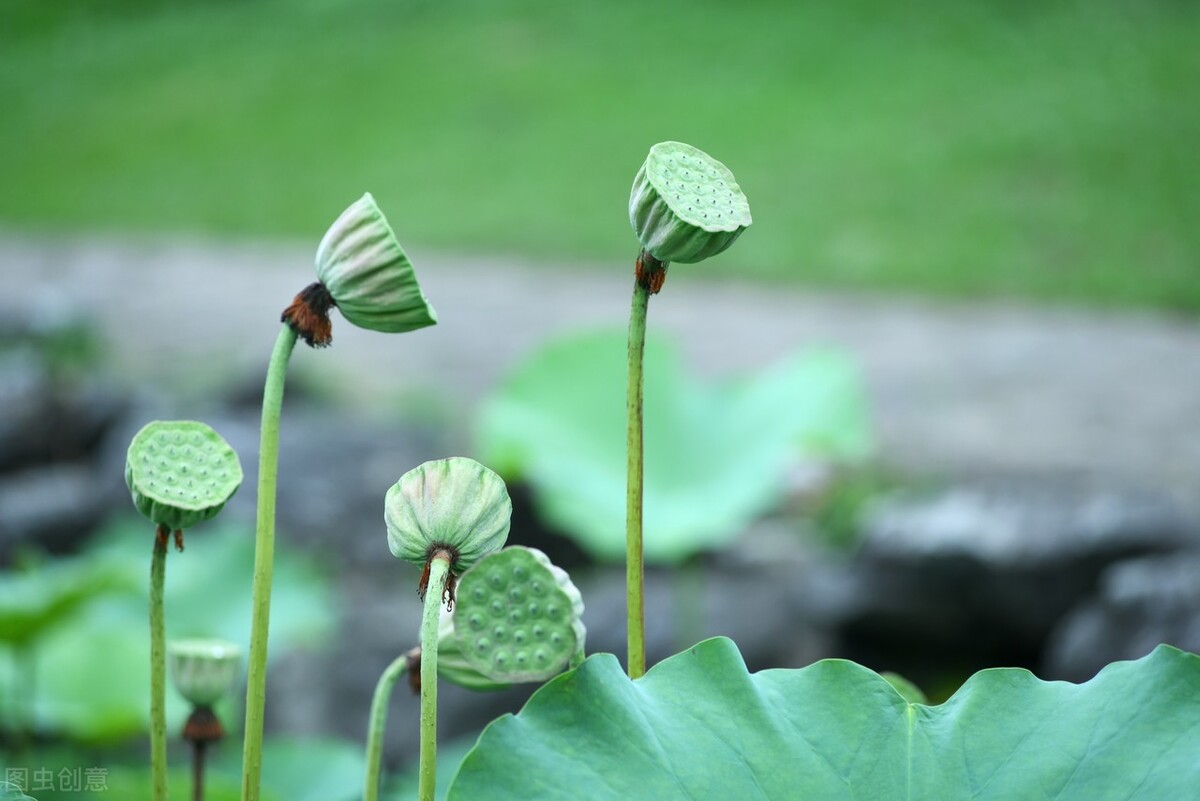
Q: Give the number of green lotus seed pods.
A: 6